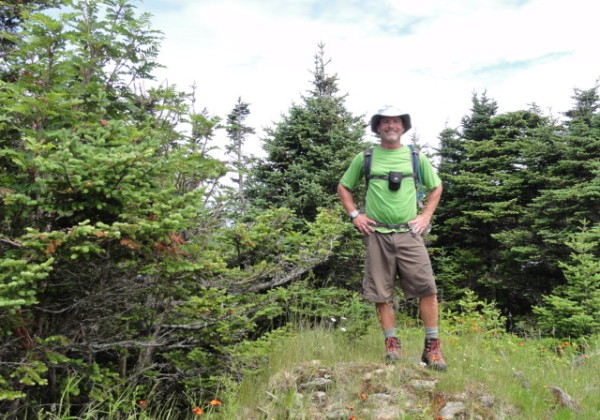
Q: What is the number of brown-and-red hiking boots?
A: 2